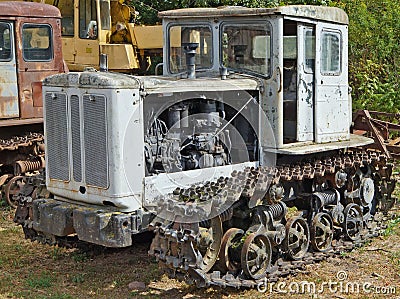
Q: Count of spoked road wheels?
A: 4